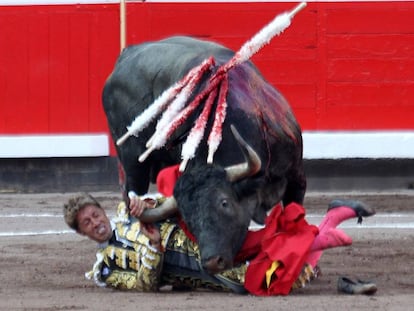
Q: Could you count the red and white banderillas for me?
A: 6